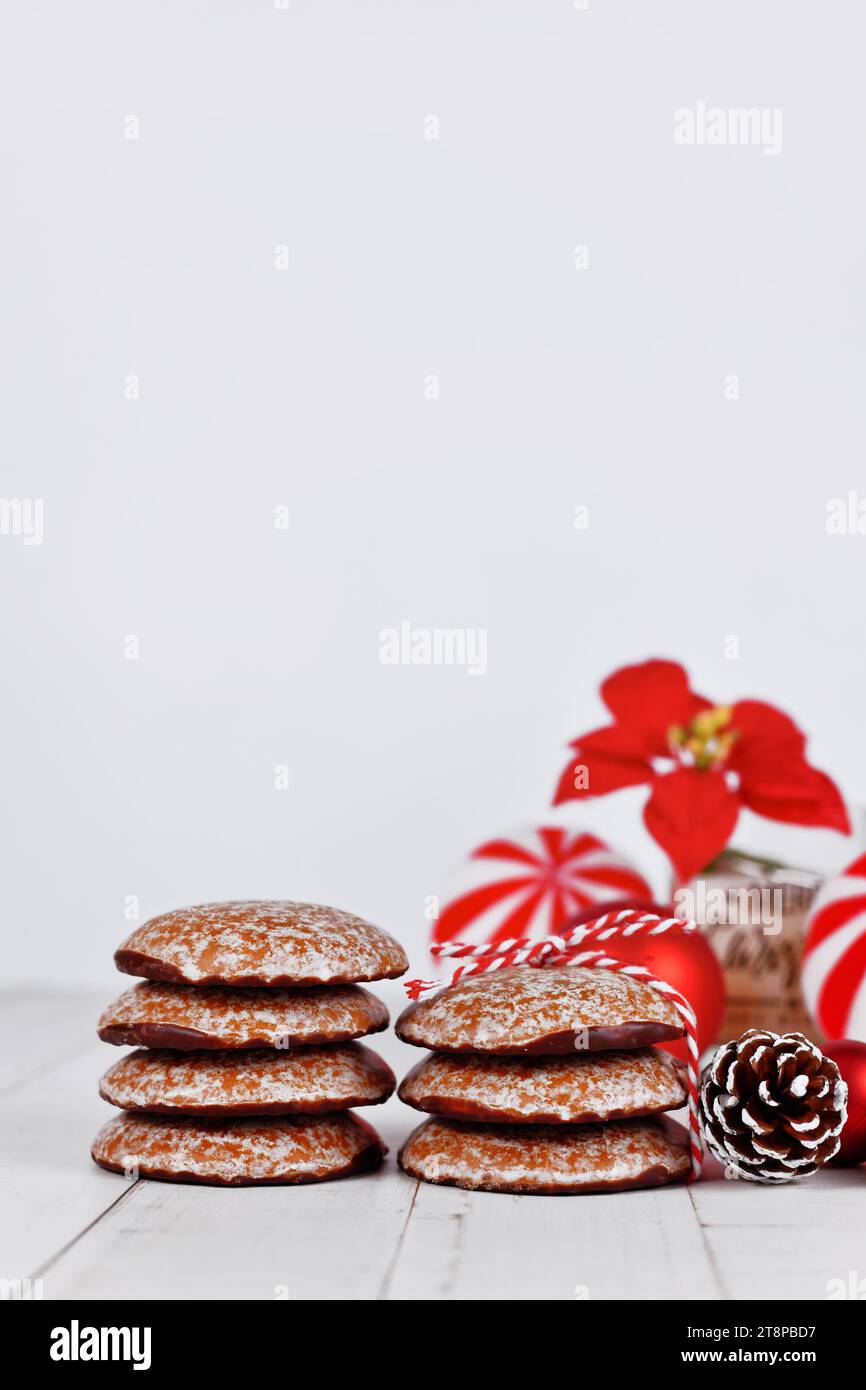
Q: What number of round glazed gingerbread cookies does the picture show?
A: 7